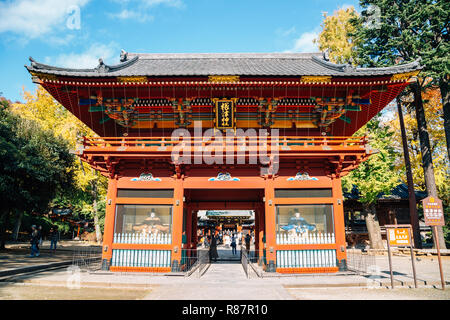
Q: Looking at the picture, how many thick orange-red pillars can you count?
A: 4